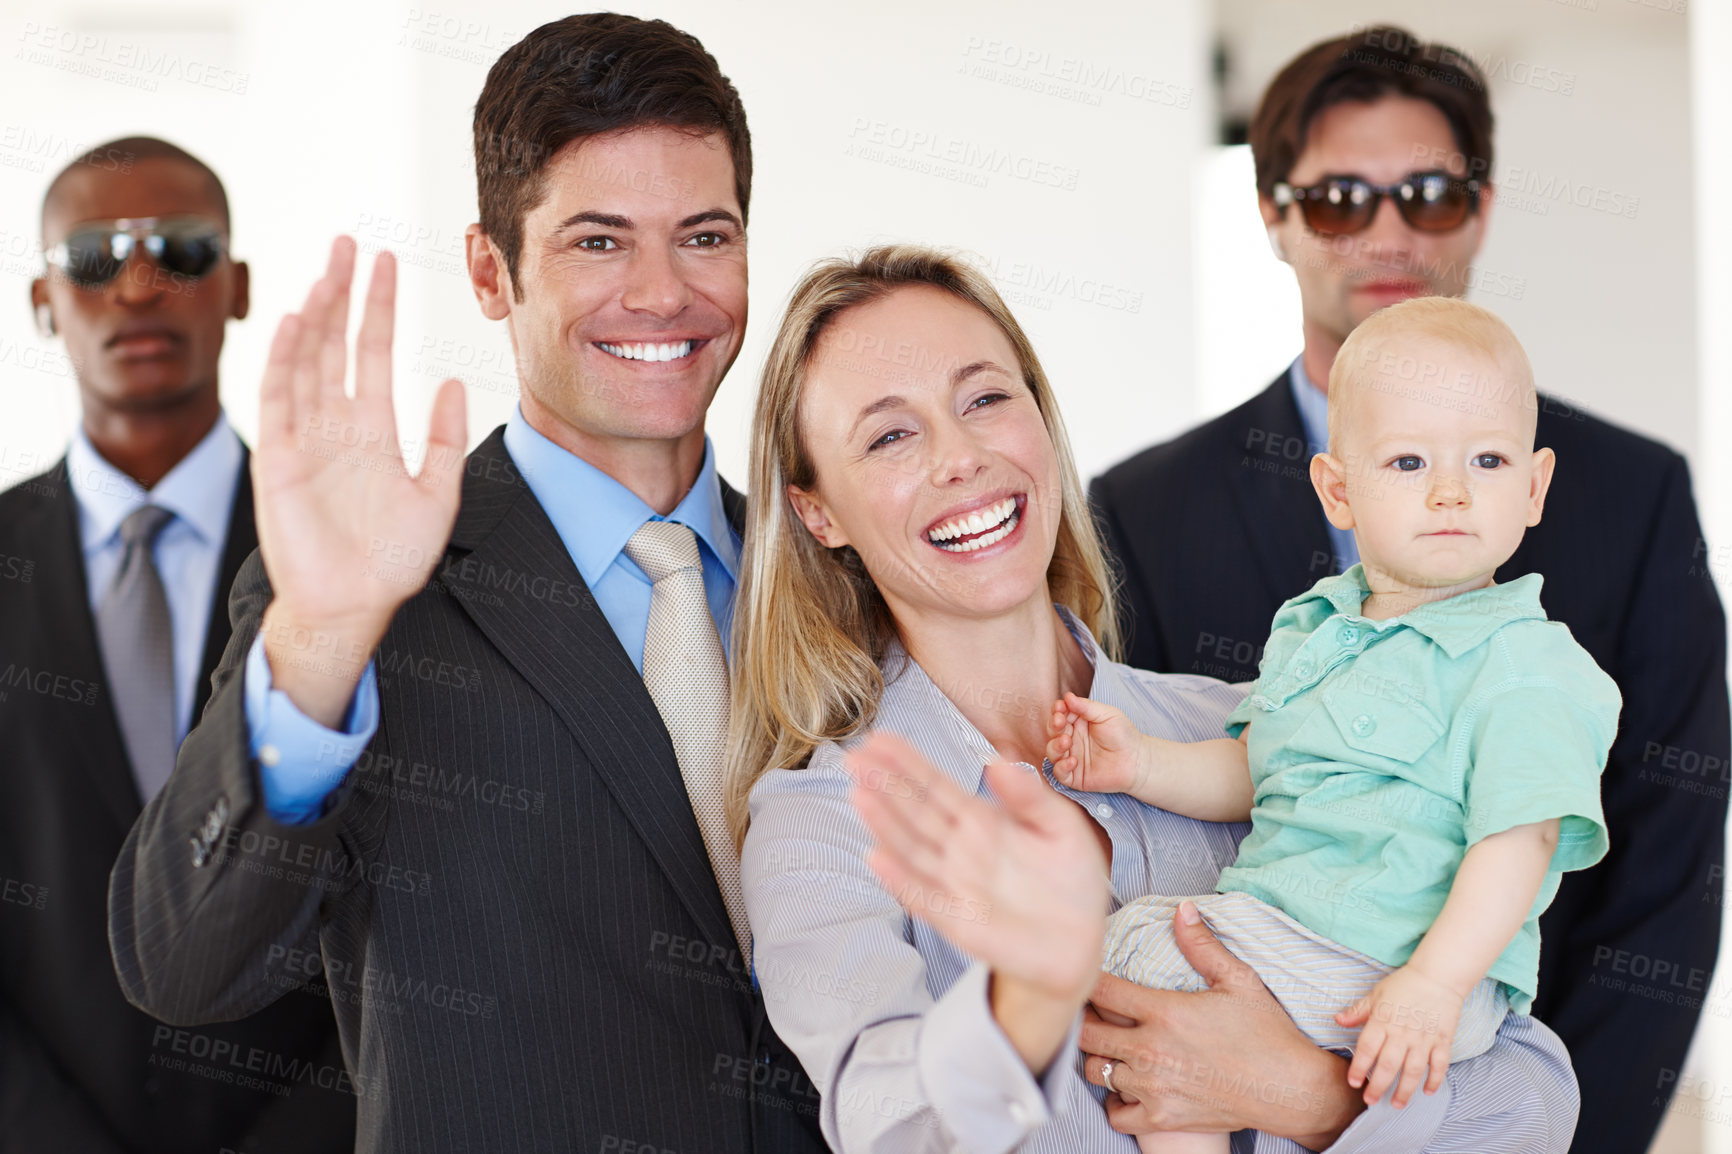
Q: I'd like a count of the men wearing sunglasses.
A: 2